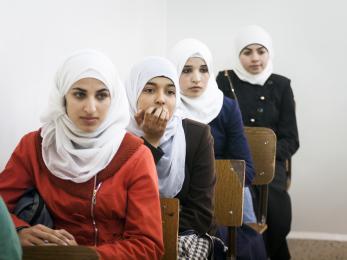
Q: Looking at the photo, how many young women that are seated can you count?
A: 4